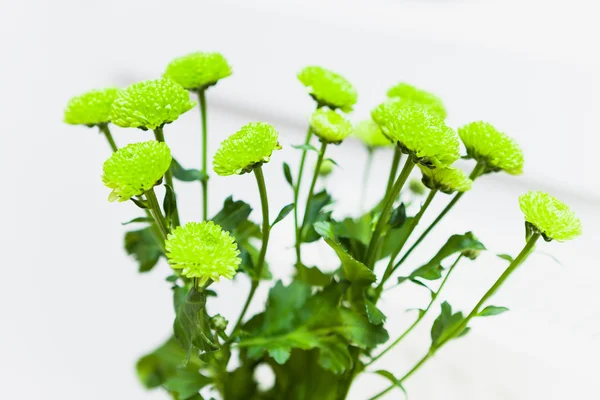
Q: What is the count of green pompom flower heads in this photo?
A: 14